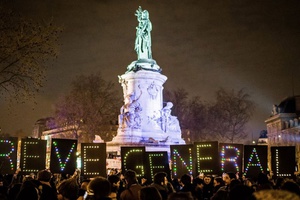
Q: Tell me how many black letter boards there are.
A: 11